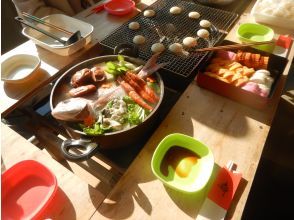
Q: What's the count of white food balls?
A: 10